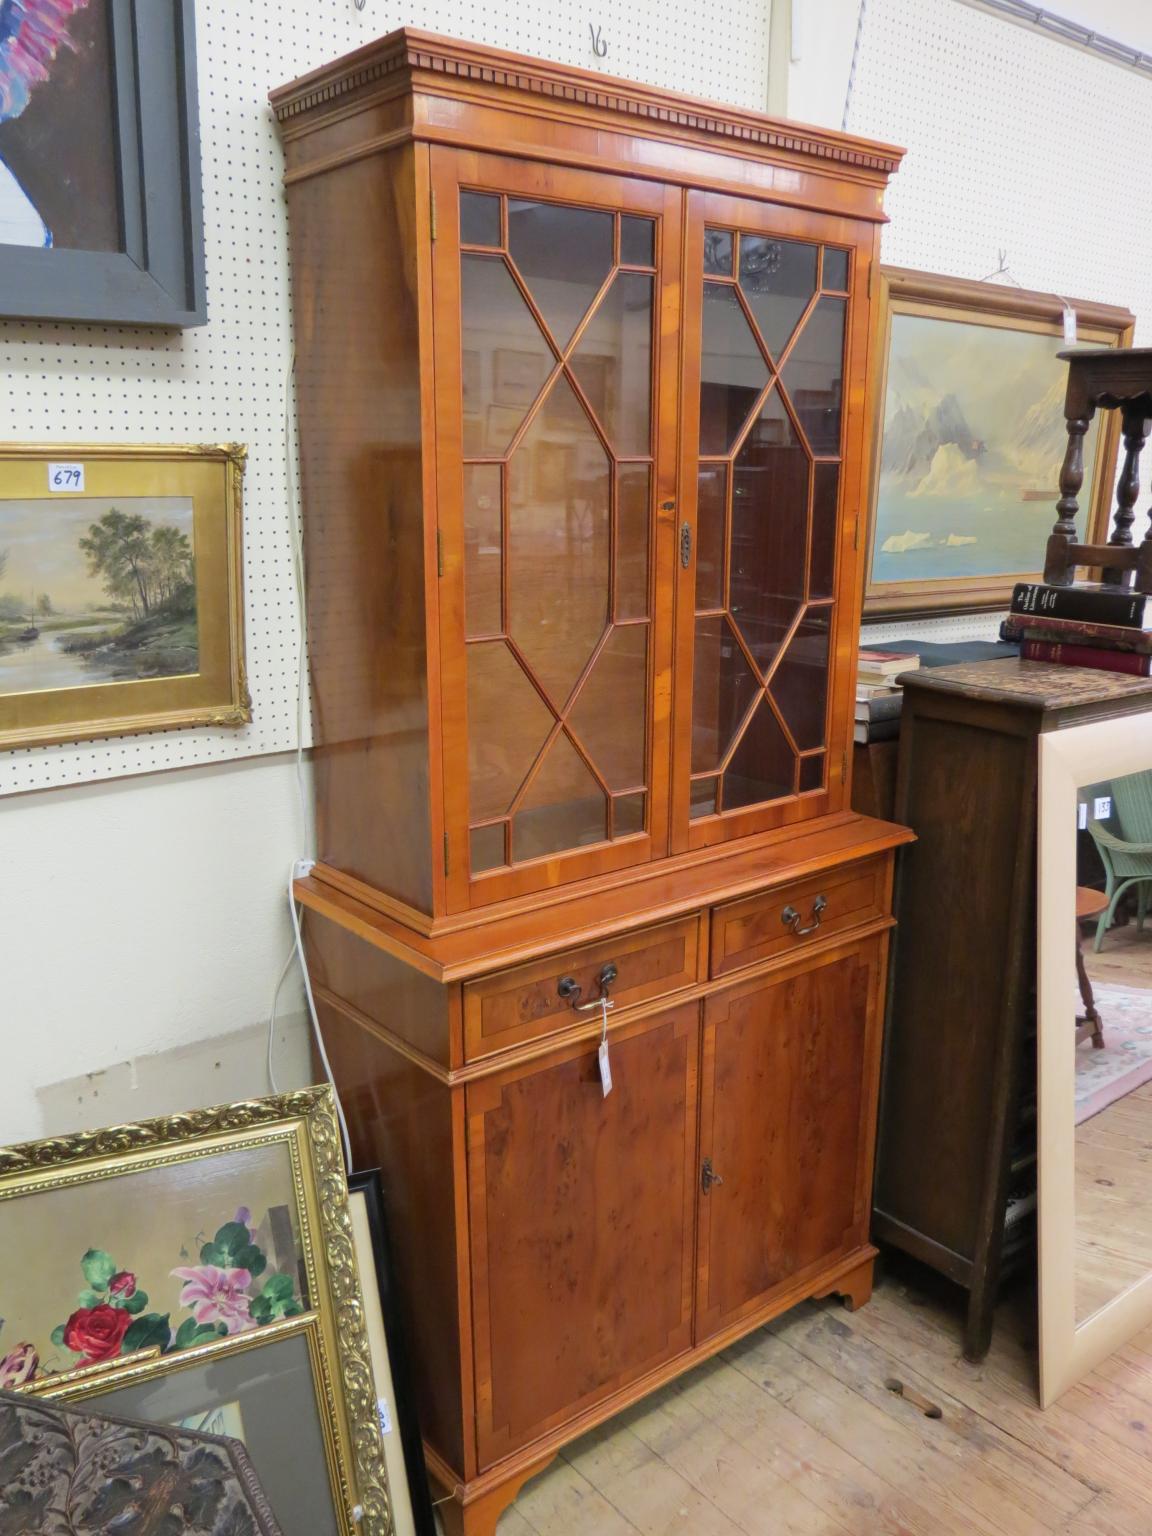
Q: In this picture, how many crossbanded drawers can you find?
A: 2